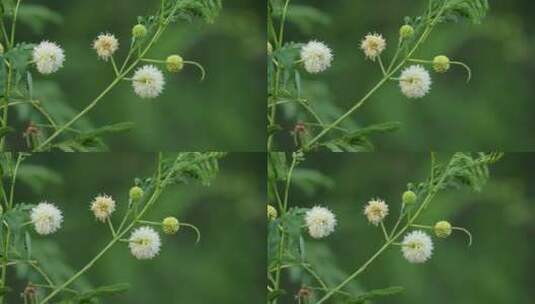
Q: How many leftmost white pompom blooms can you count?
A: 4